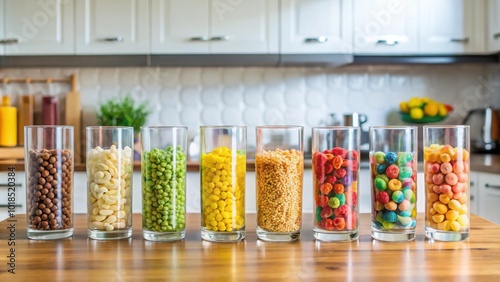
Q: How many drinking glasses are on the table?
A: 8